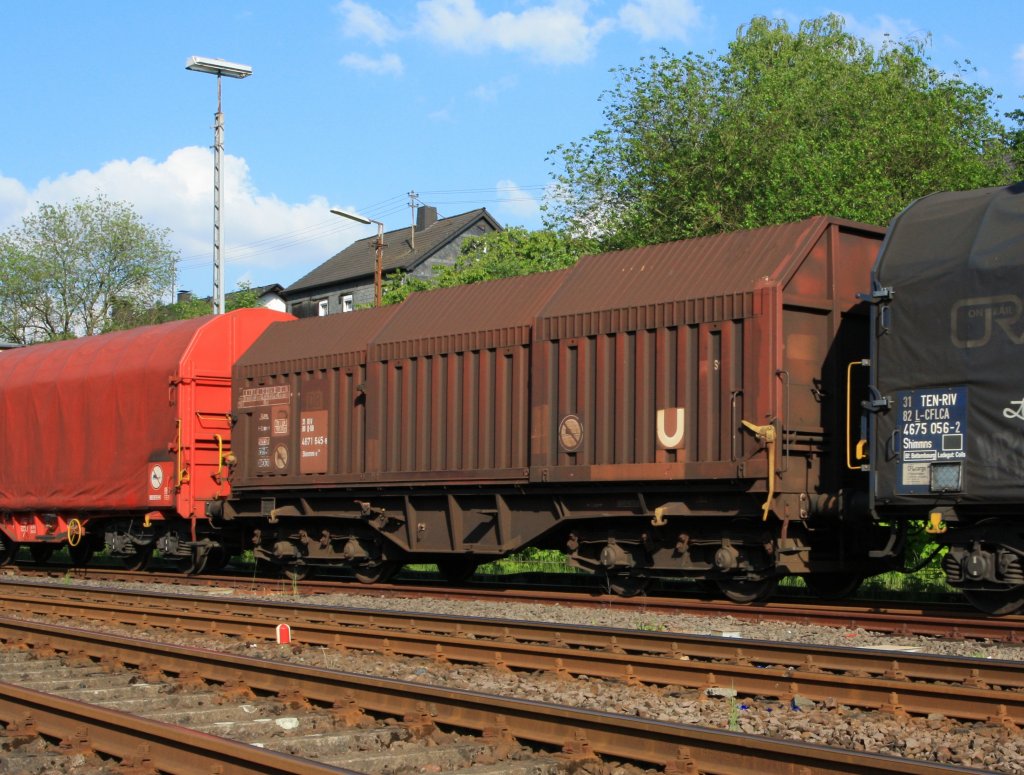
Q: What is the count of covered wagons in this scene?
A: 3